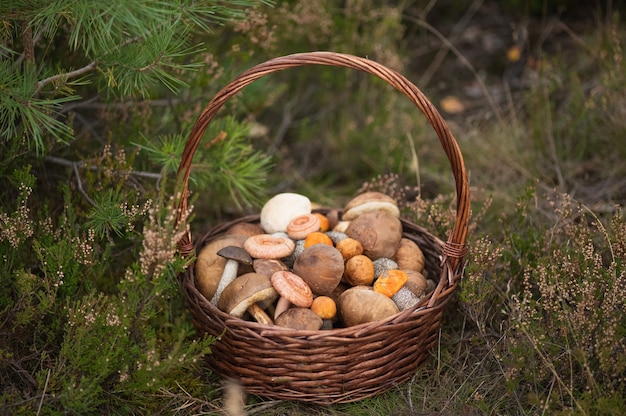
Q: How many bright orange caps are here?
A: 6